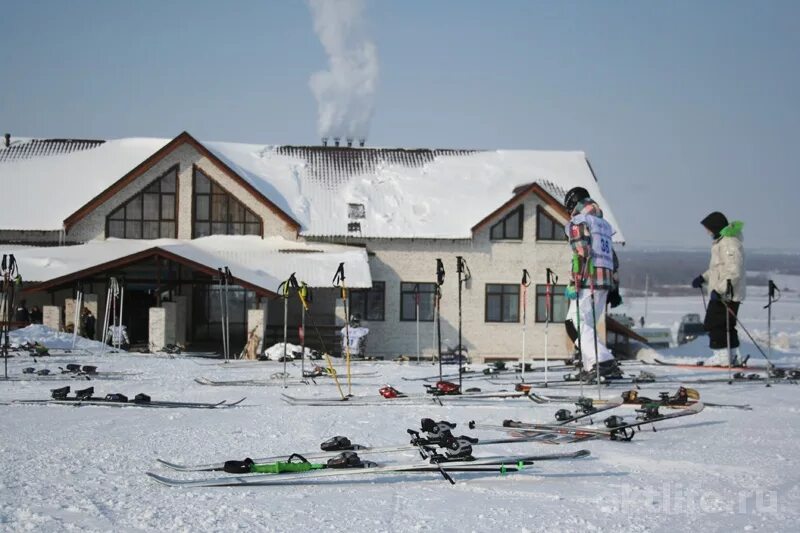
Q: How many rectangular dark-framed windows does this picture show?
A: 4